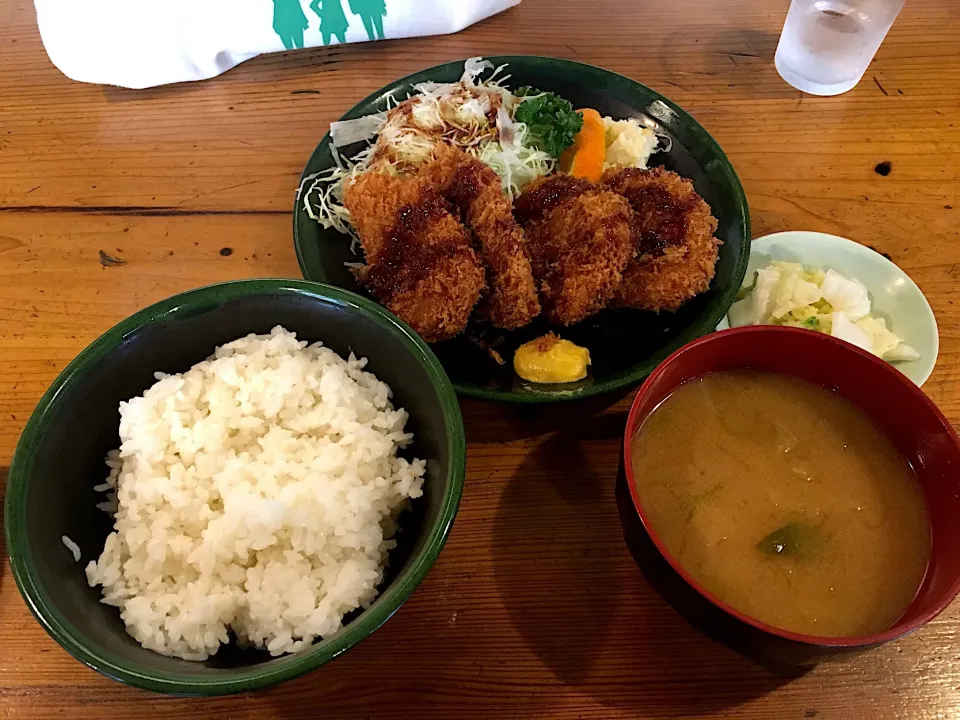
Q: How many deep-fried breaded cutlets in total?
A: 4